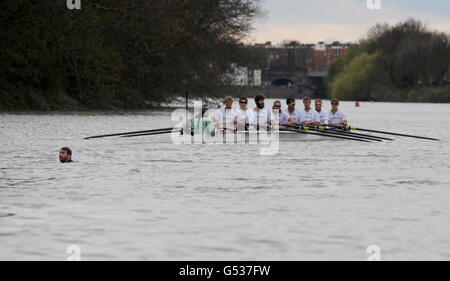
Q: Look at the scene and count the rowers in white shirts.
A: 8